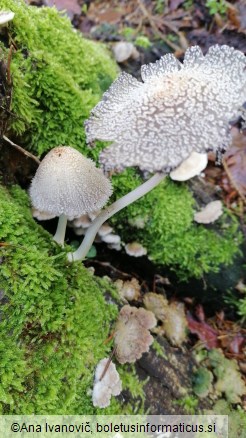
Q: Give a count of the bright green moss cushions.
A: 3